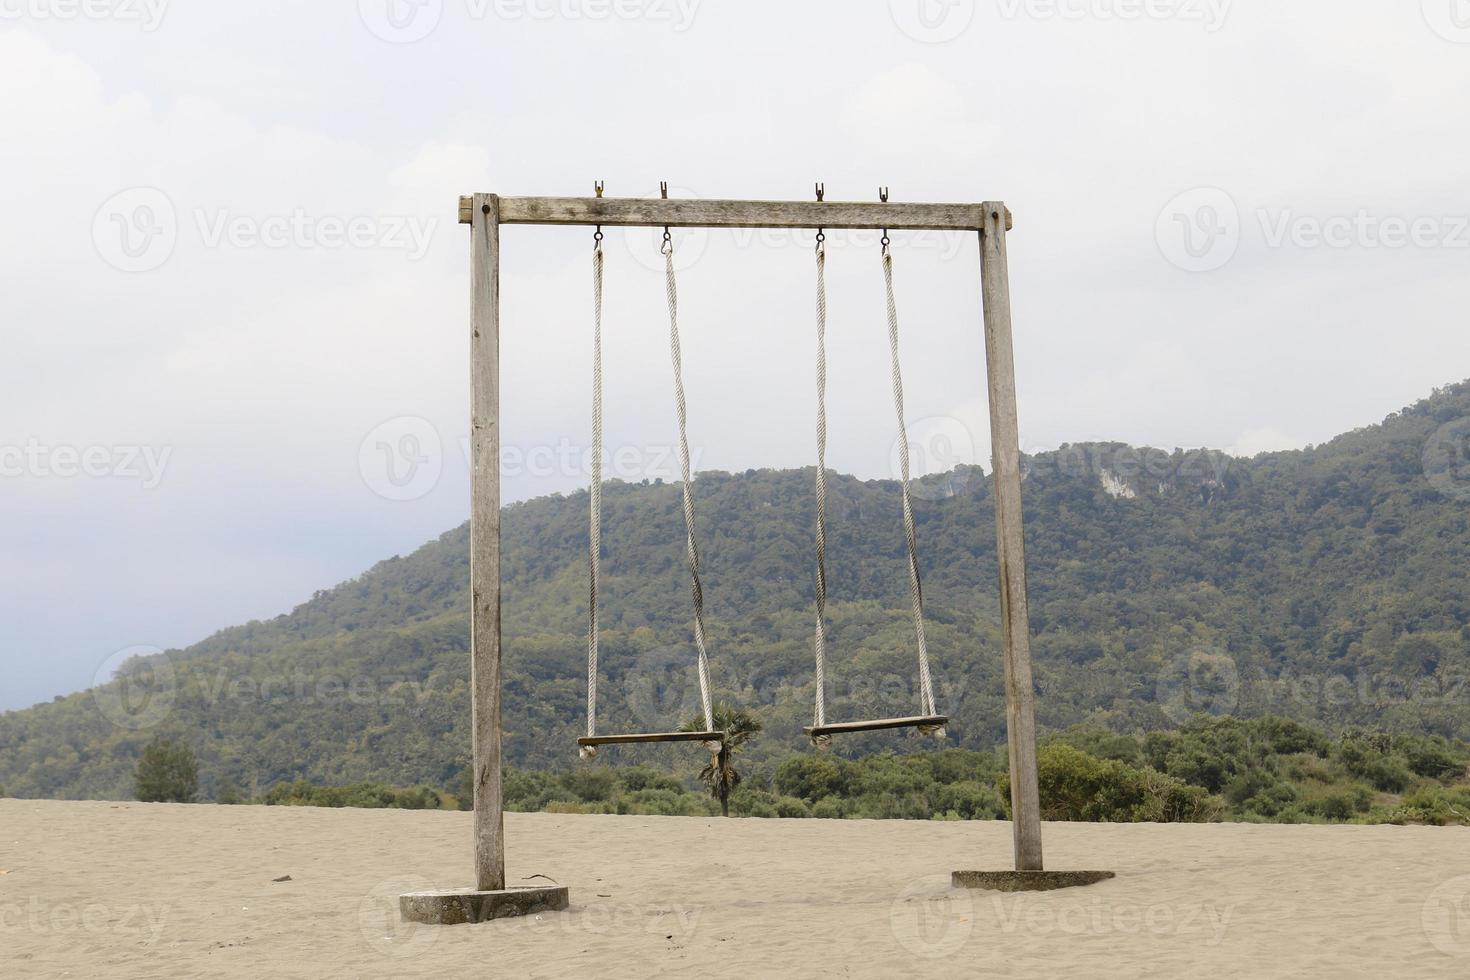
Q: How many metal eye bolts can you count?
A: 4